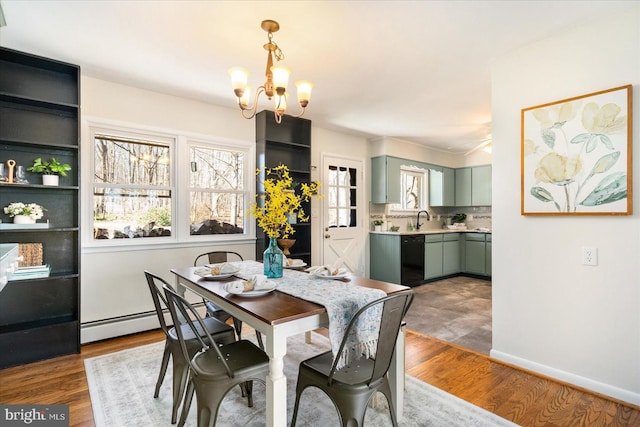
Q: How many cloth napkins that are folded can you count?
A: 4